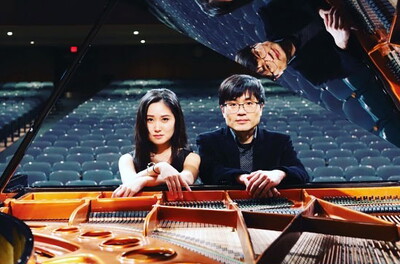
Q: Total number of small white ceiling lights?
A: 4